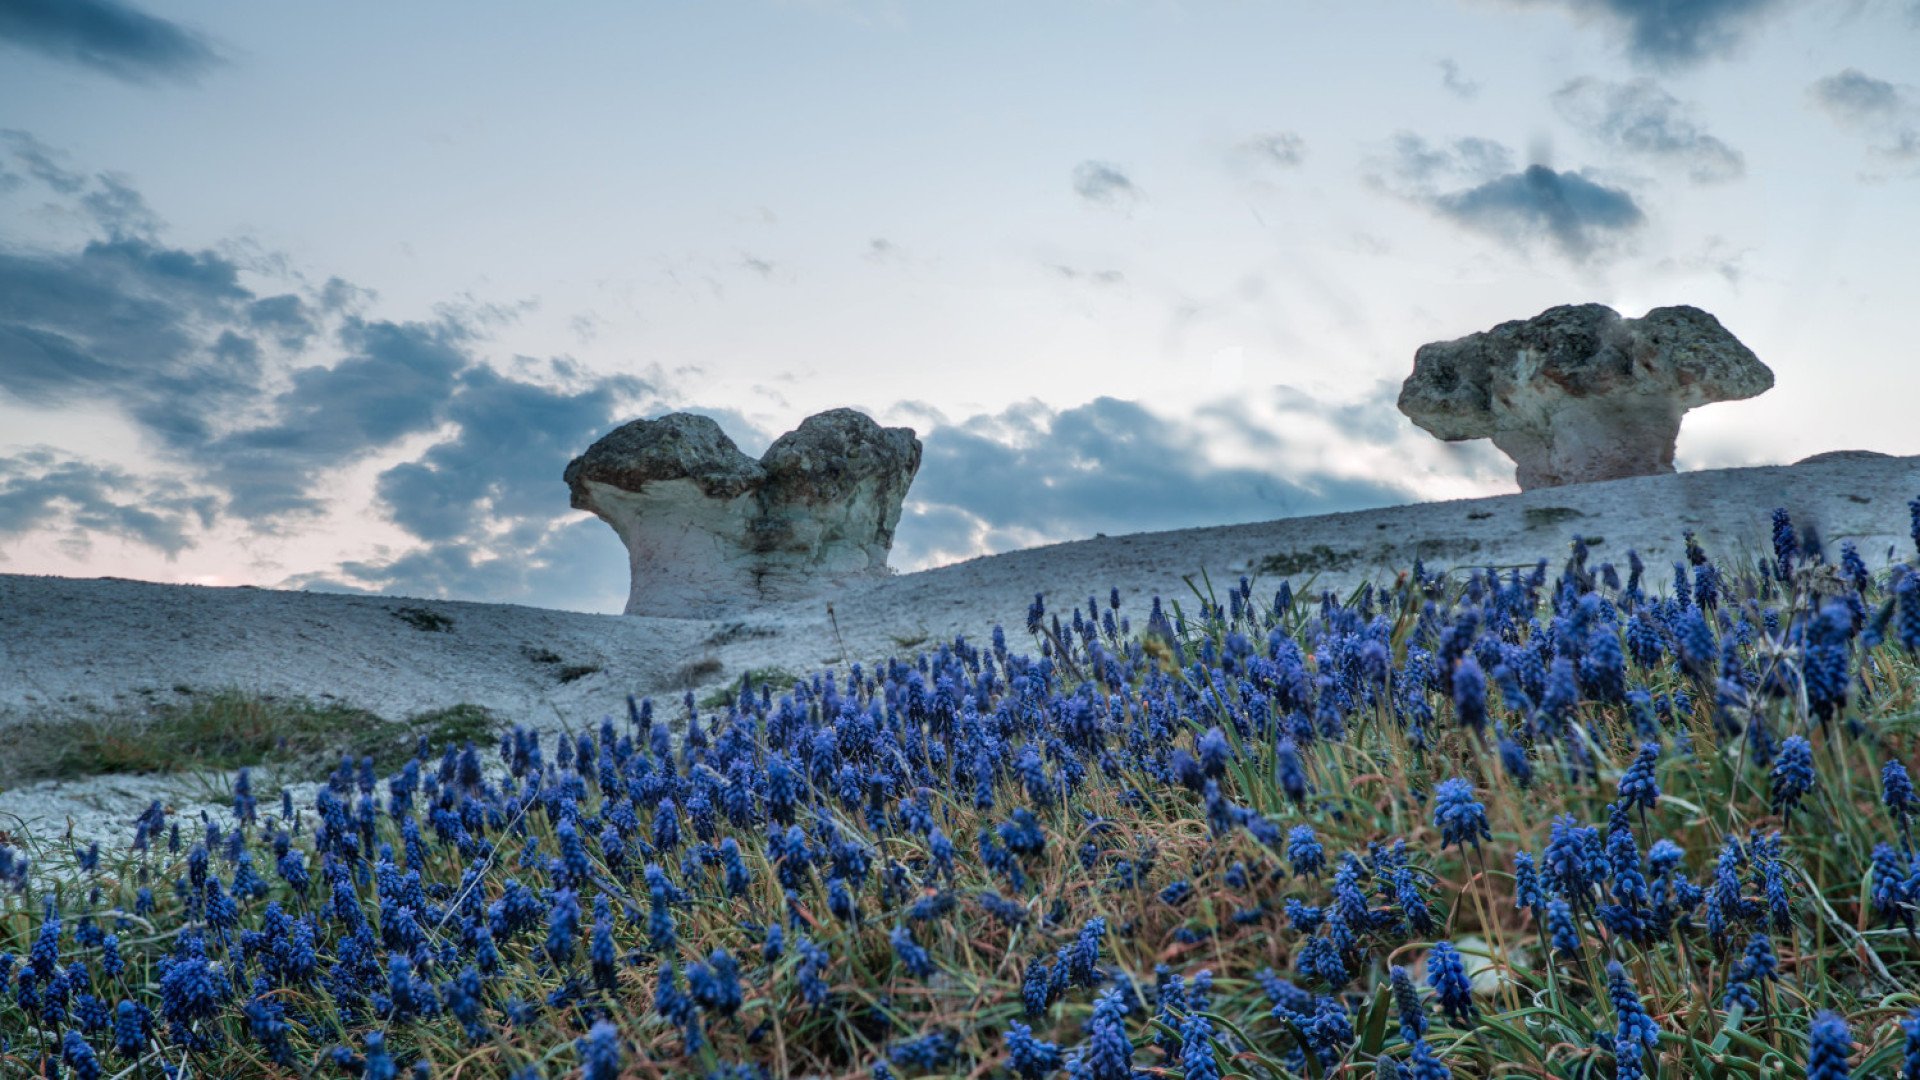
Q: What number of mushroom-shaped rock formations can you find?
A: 2